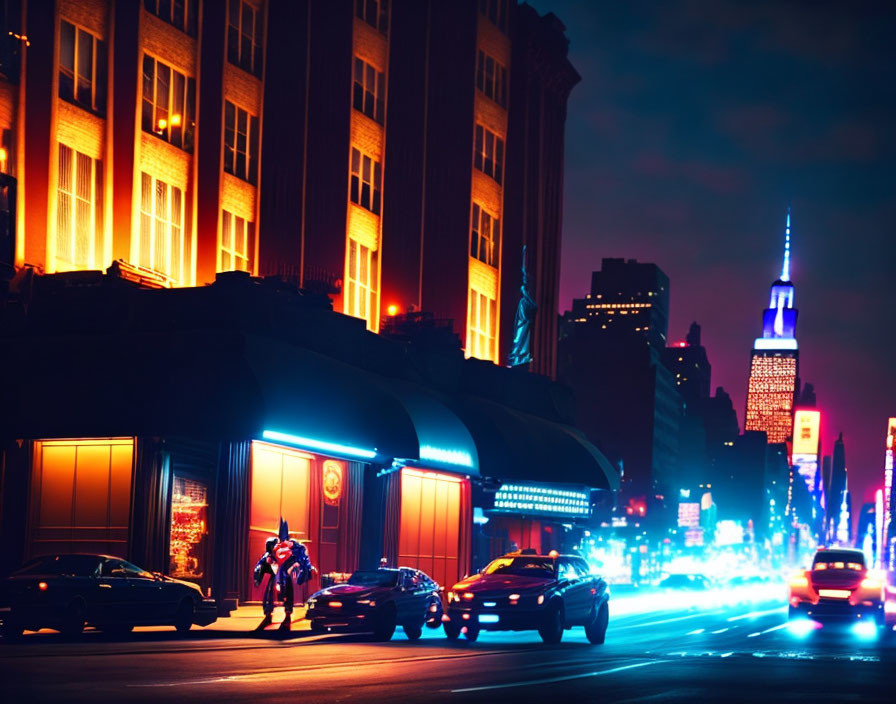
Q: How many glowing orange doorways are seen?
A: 3